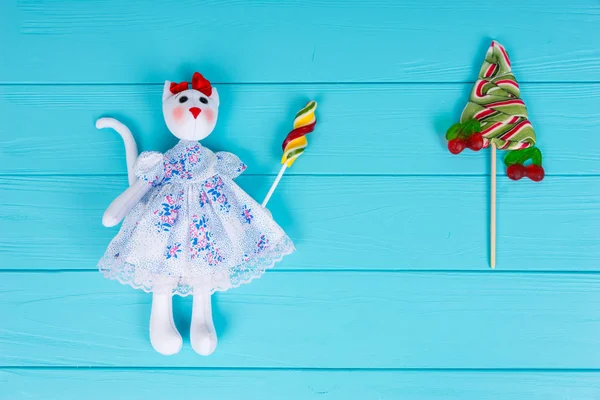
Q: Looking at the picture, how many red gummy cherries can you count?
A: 4